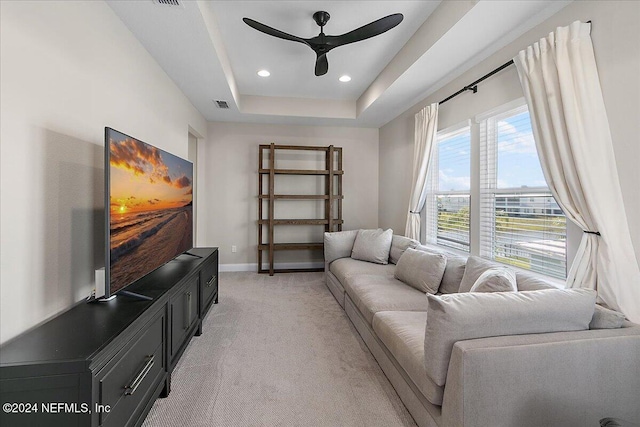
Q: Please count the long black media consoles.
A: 1